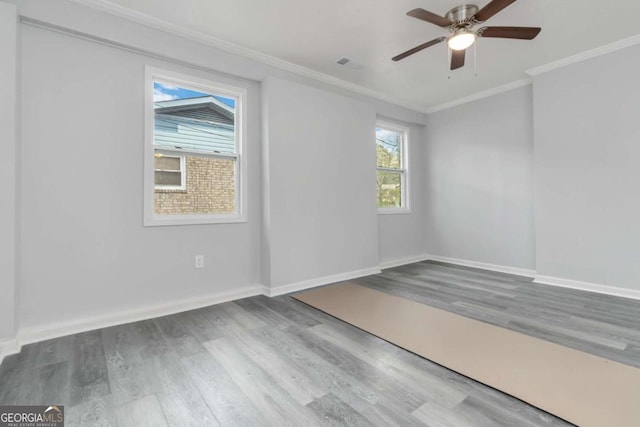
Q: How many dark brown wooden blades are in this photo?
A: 5